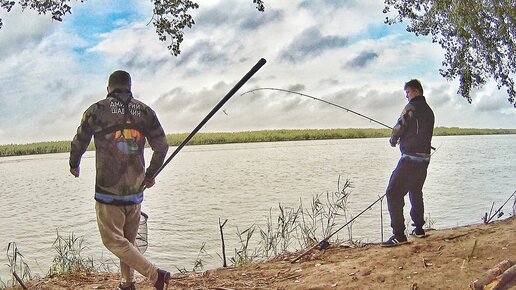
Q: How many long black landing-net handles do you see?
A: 1